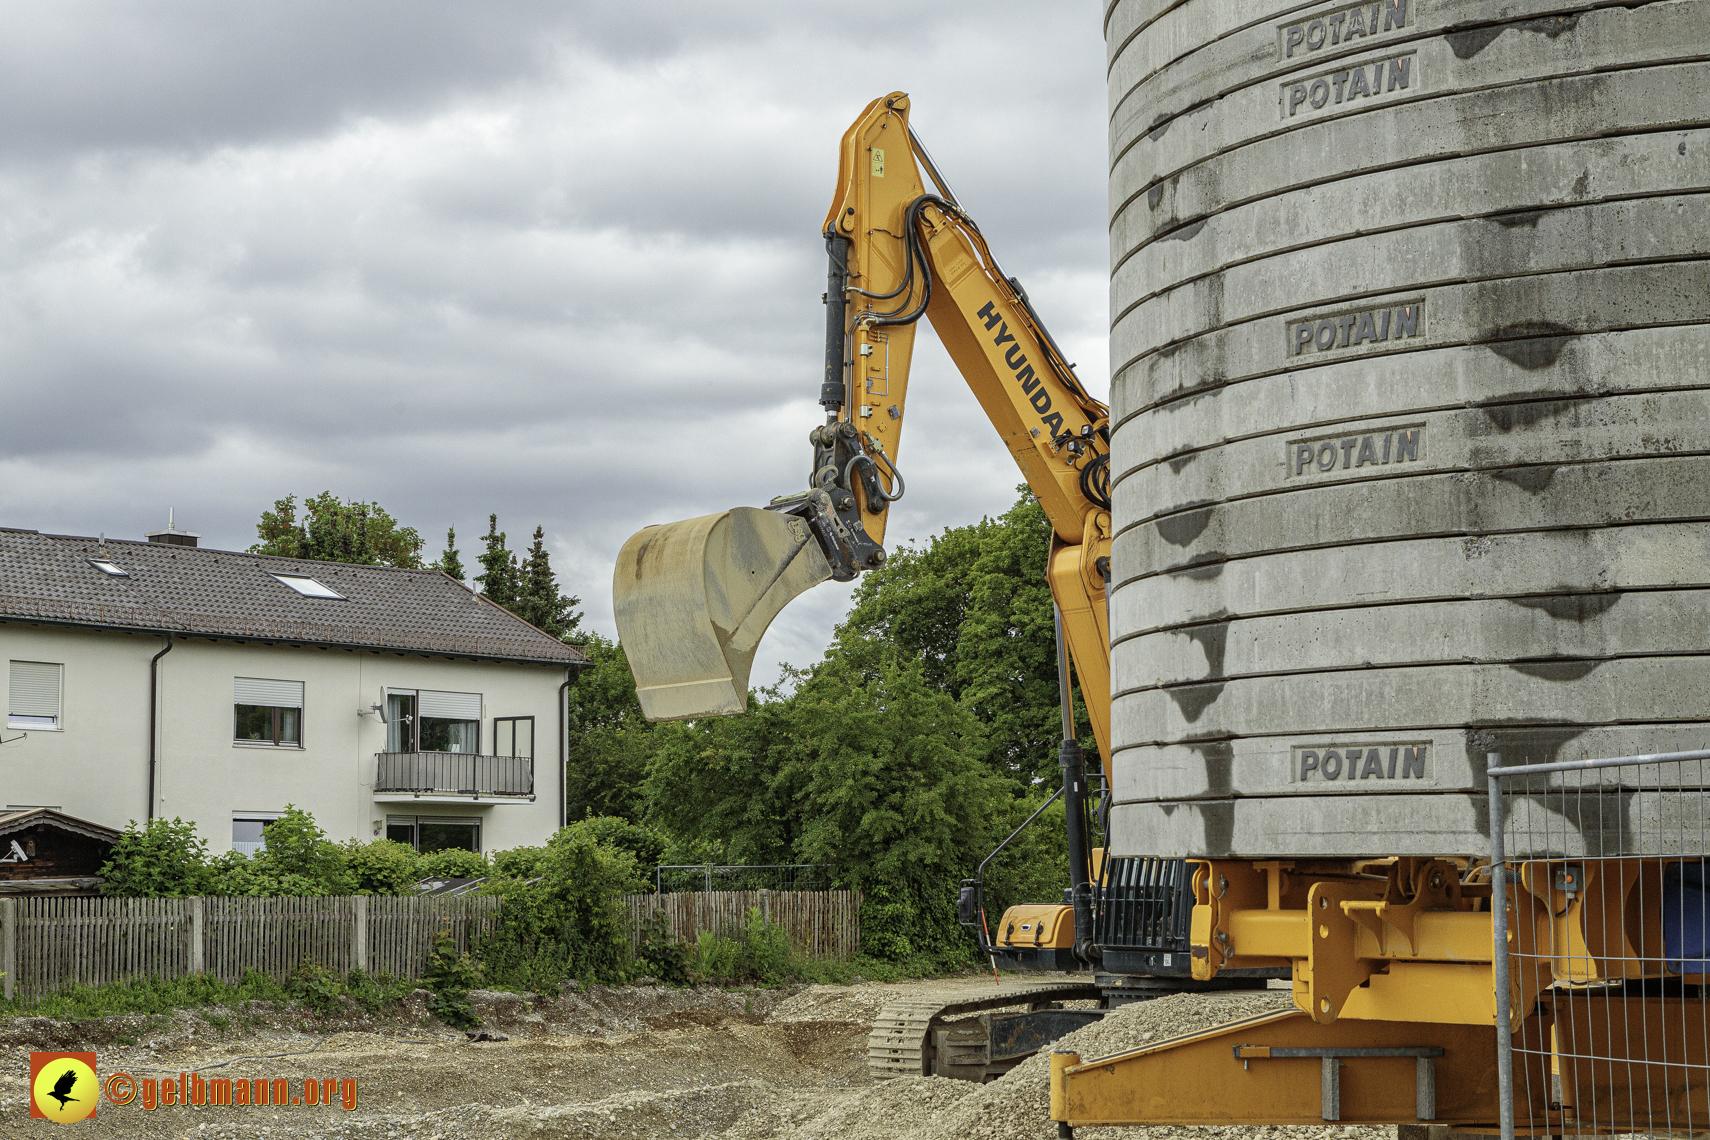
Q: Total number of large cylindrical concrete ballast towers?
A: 1